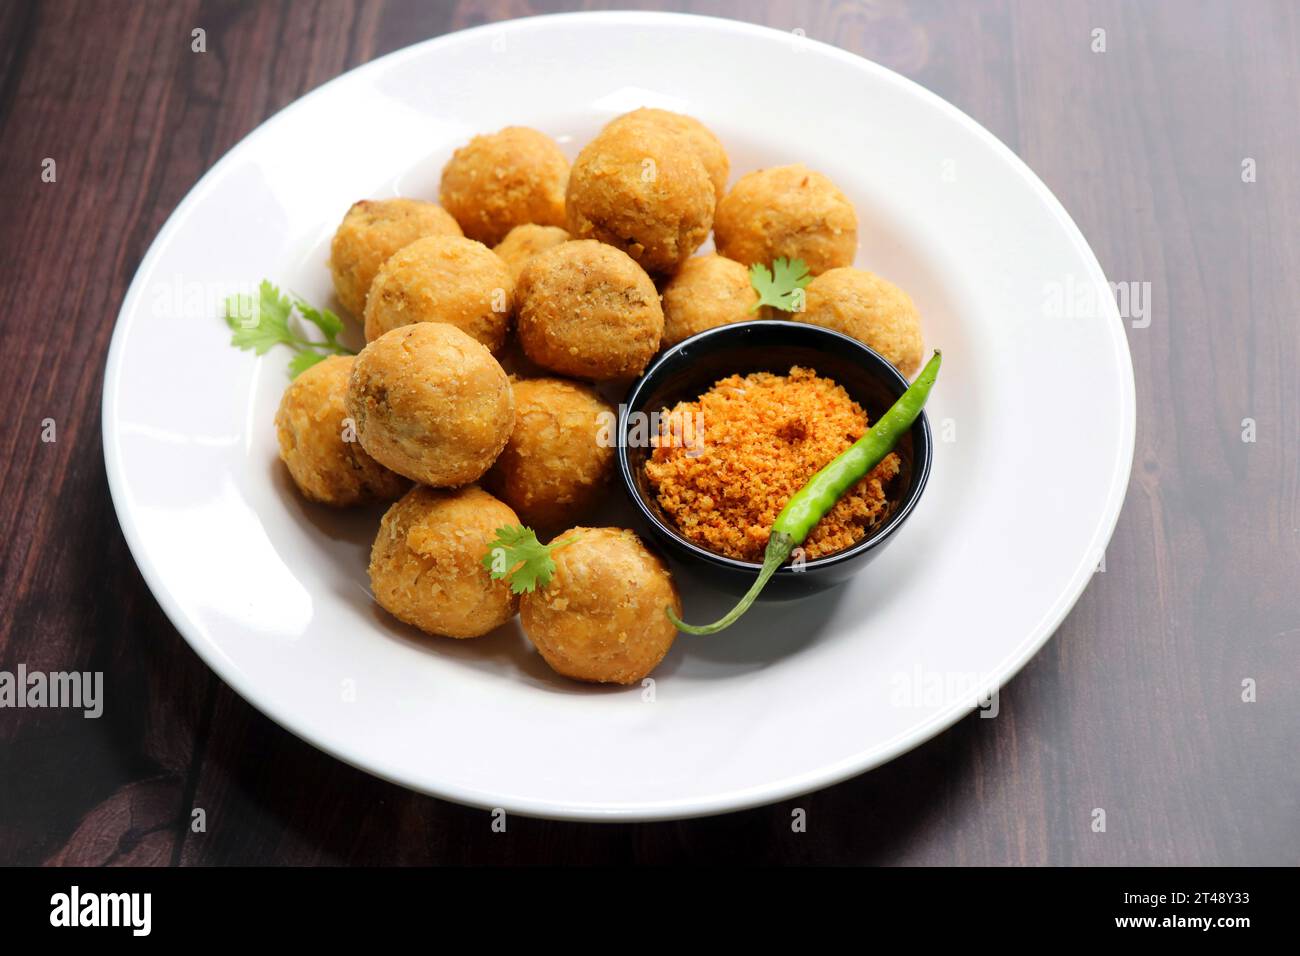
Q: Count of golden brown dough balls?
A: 15